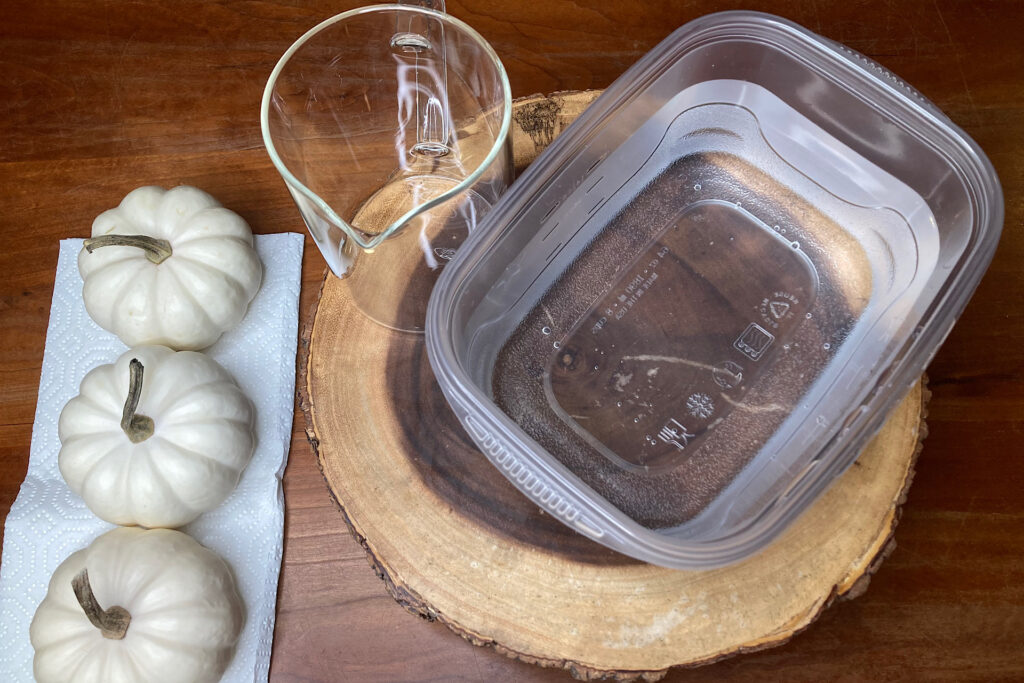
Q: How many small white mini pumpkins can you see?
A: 3